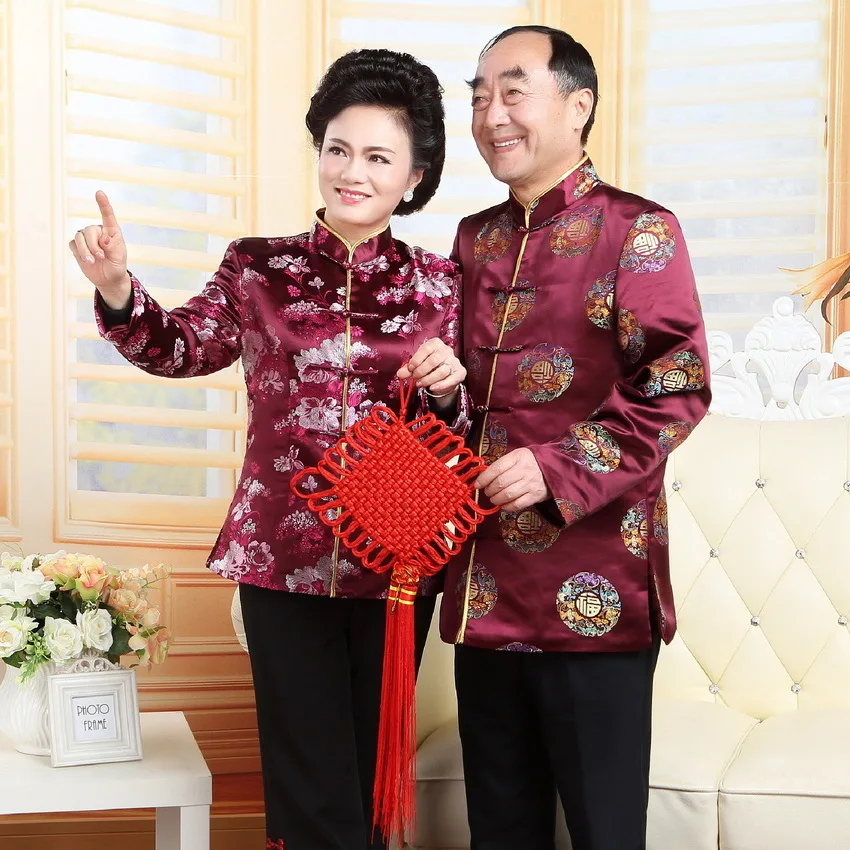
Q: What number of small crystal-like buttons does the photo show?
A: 9